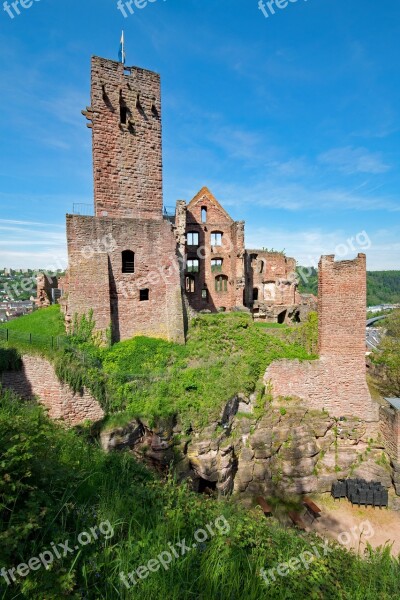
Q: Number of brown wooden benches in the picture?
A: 3